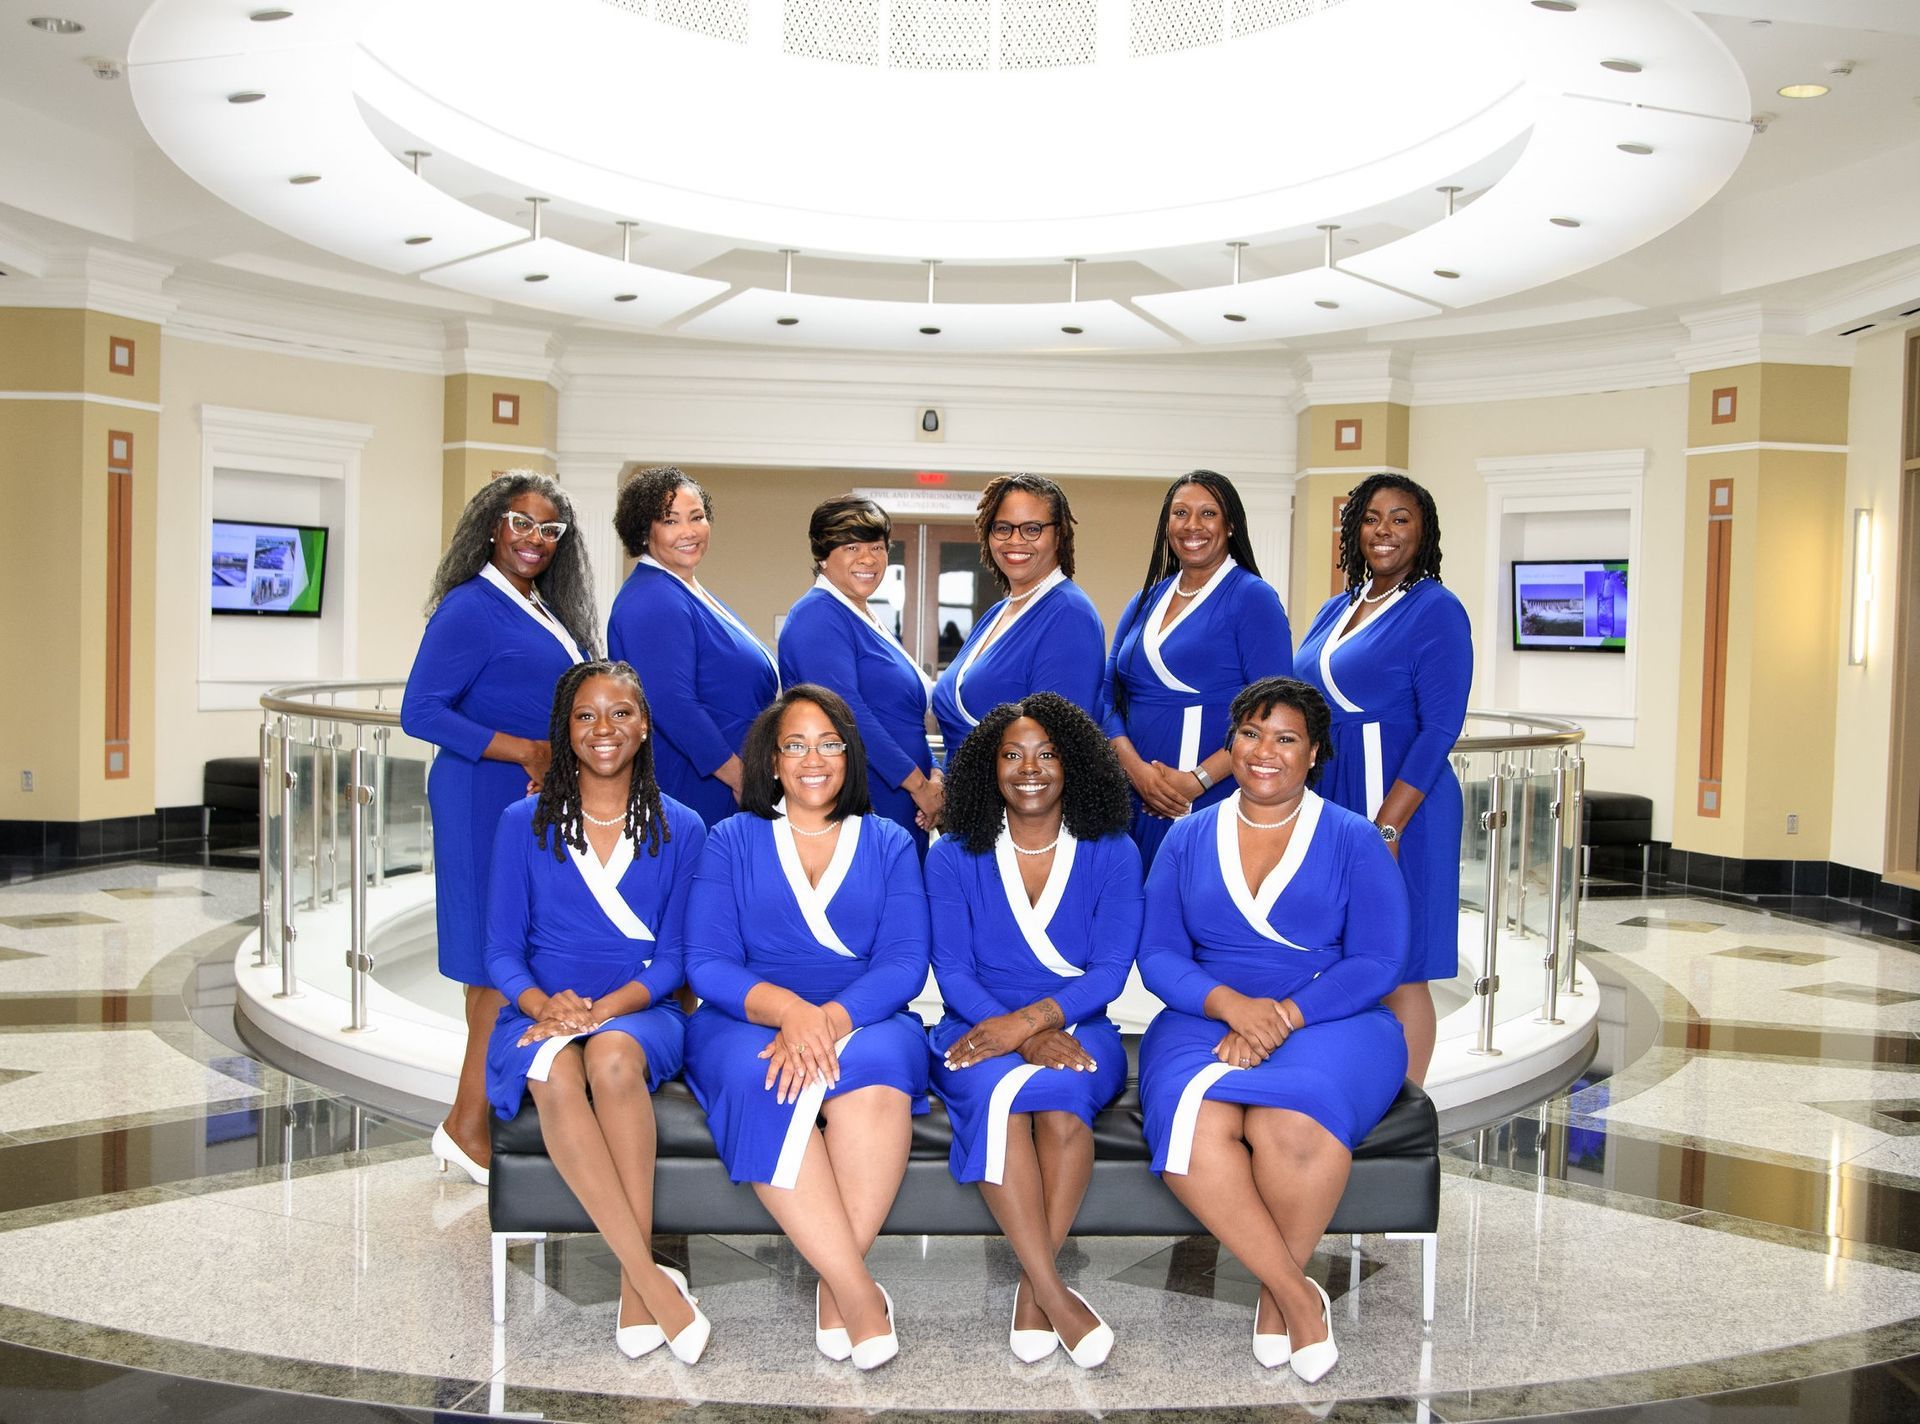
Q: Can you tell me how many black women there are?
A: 10